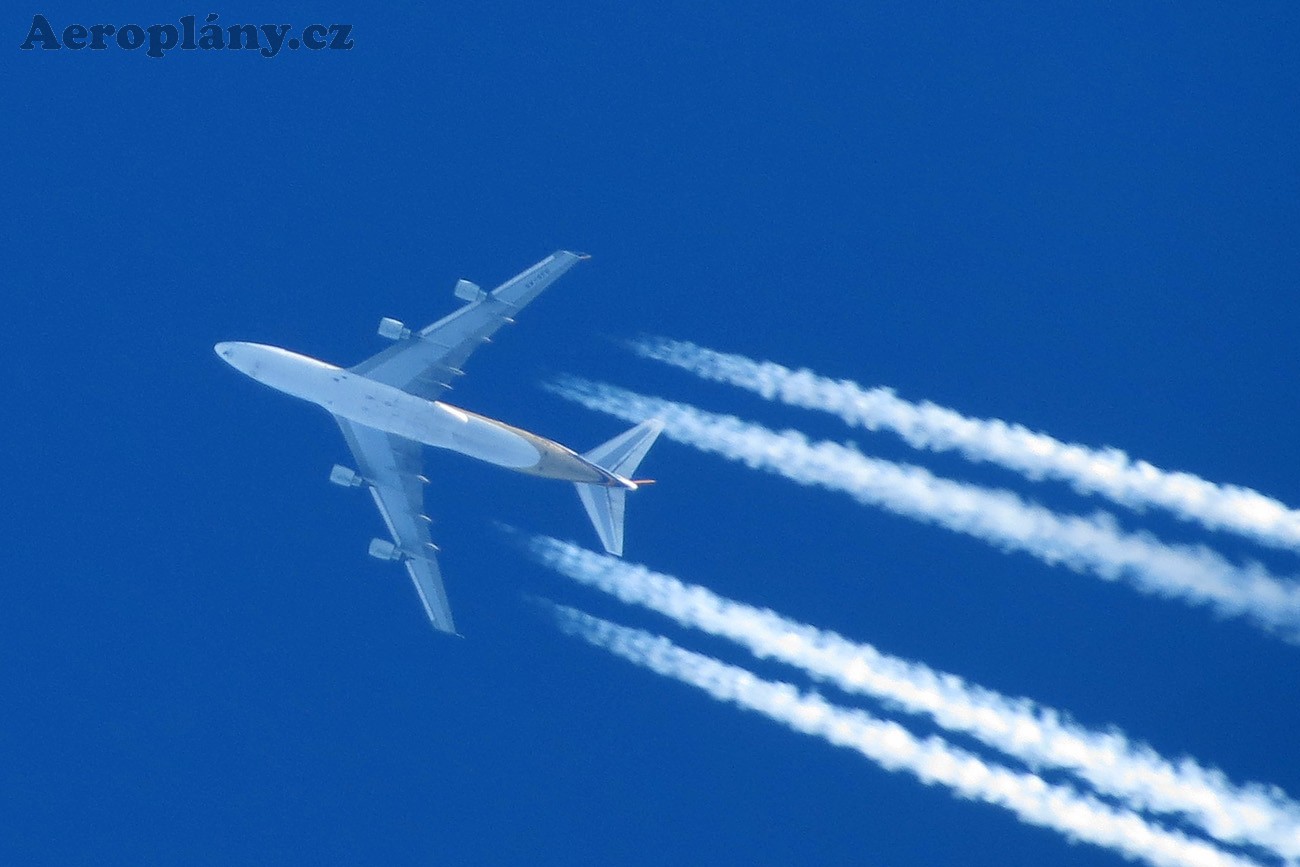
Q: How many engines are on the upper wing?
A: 2